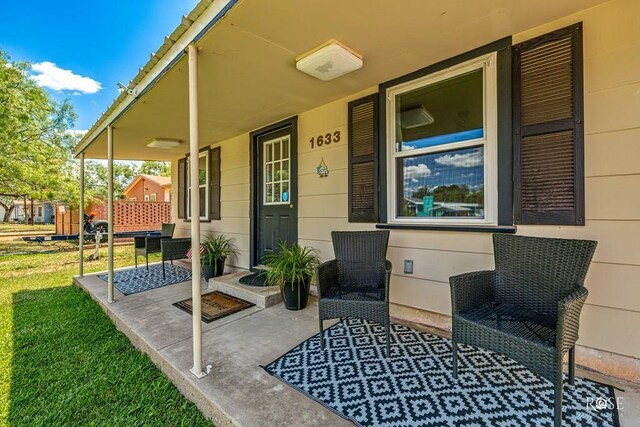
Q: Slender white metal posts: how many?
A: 3